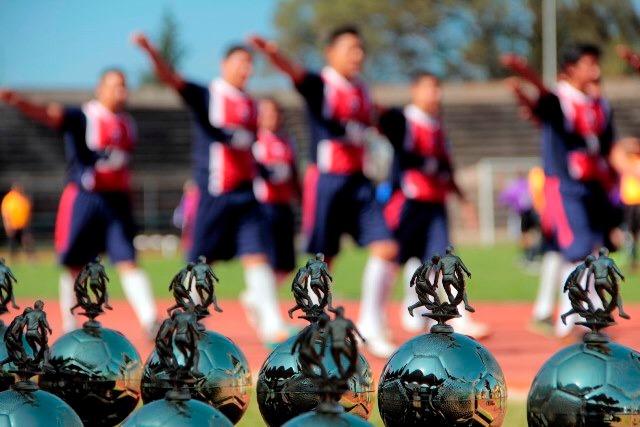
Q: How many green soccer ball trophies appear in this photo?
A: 9